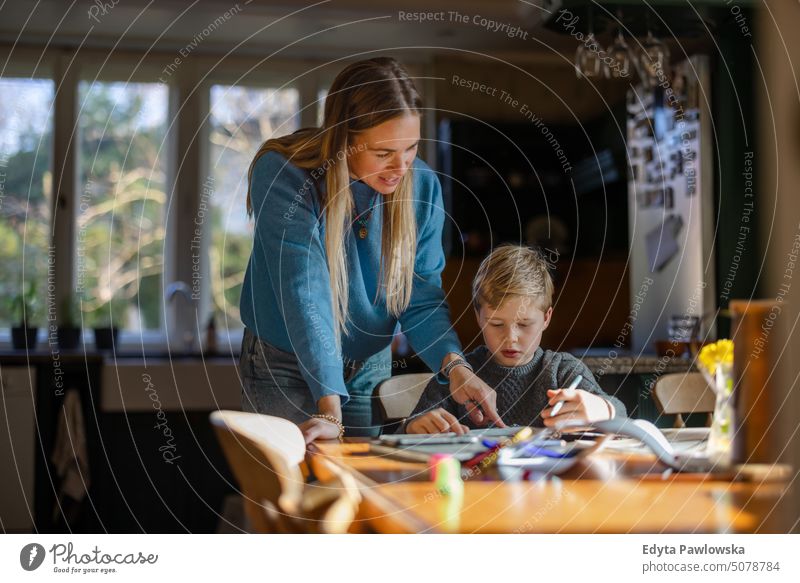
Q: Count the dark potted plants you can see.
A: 3